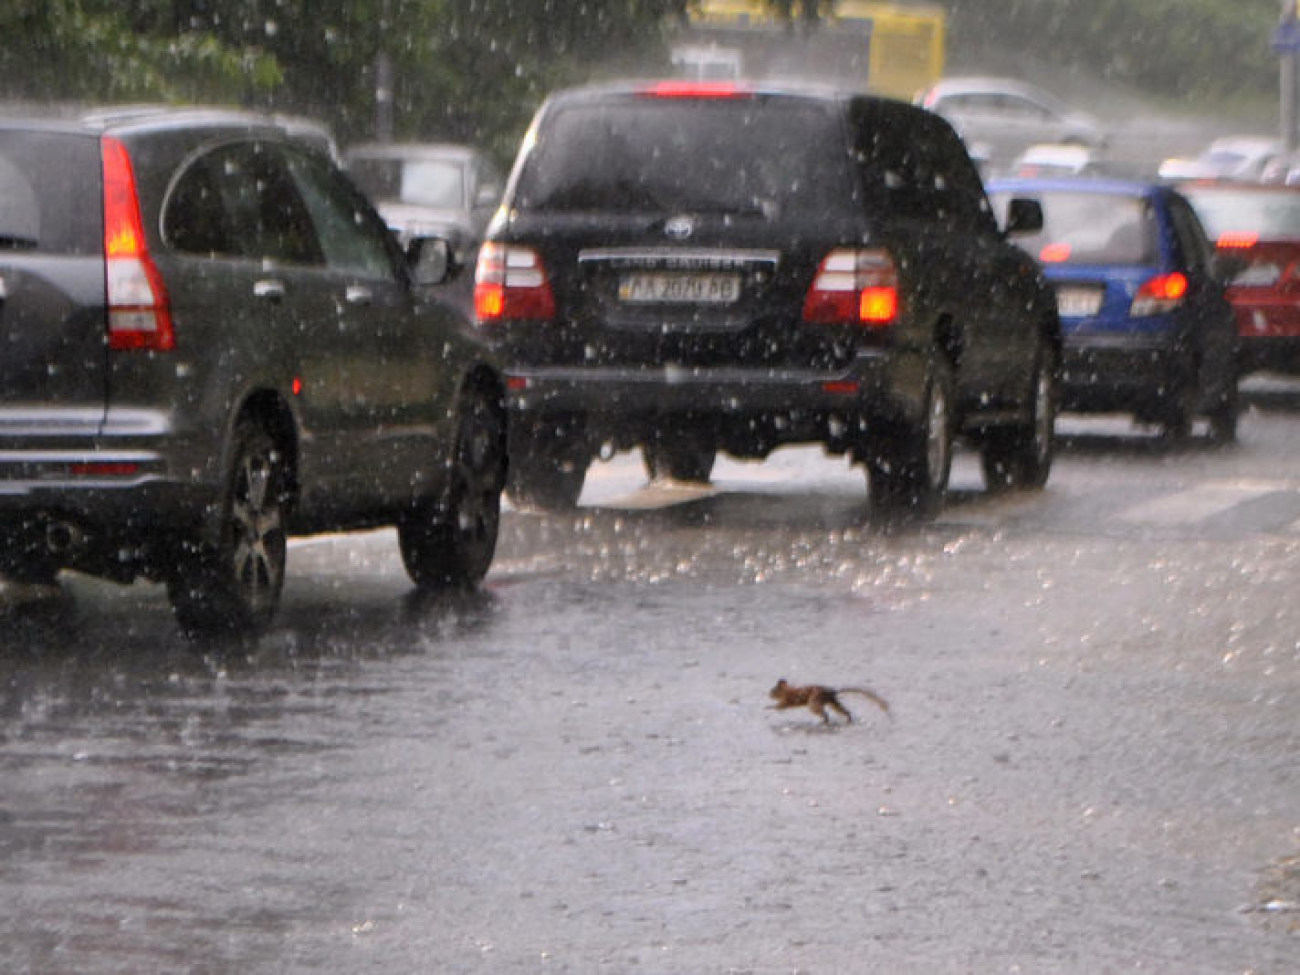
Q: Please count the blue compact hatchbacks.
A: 1